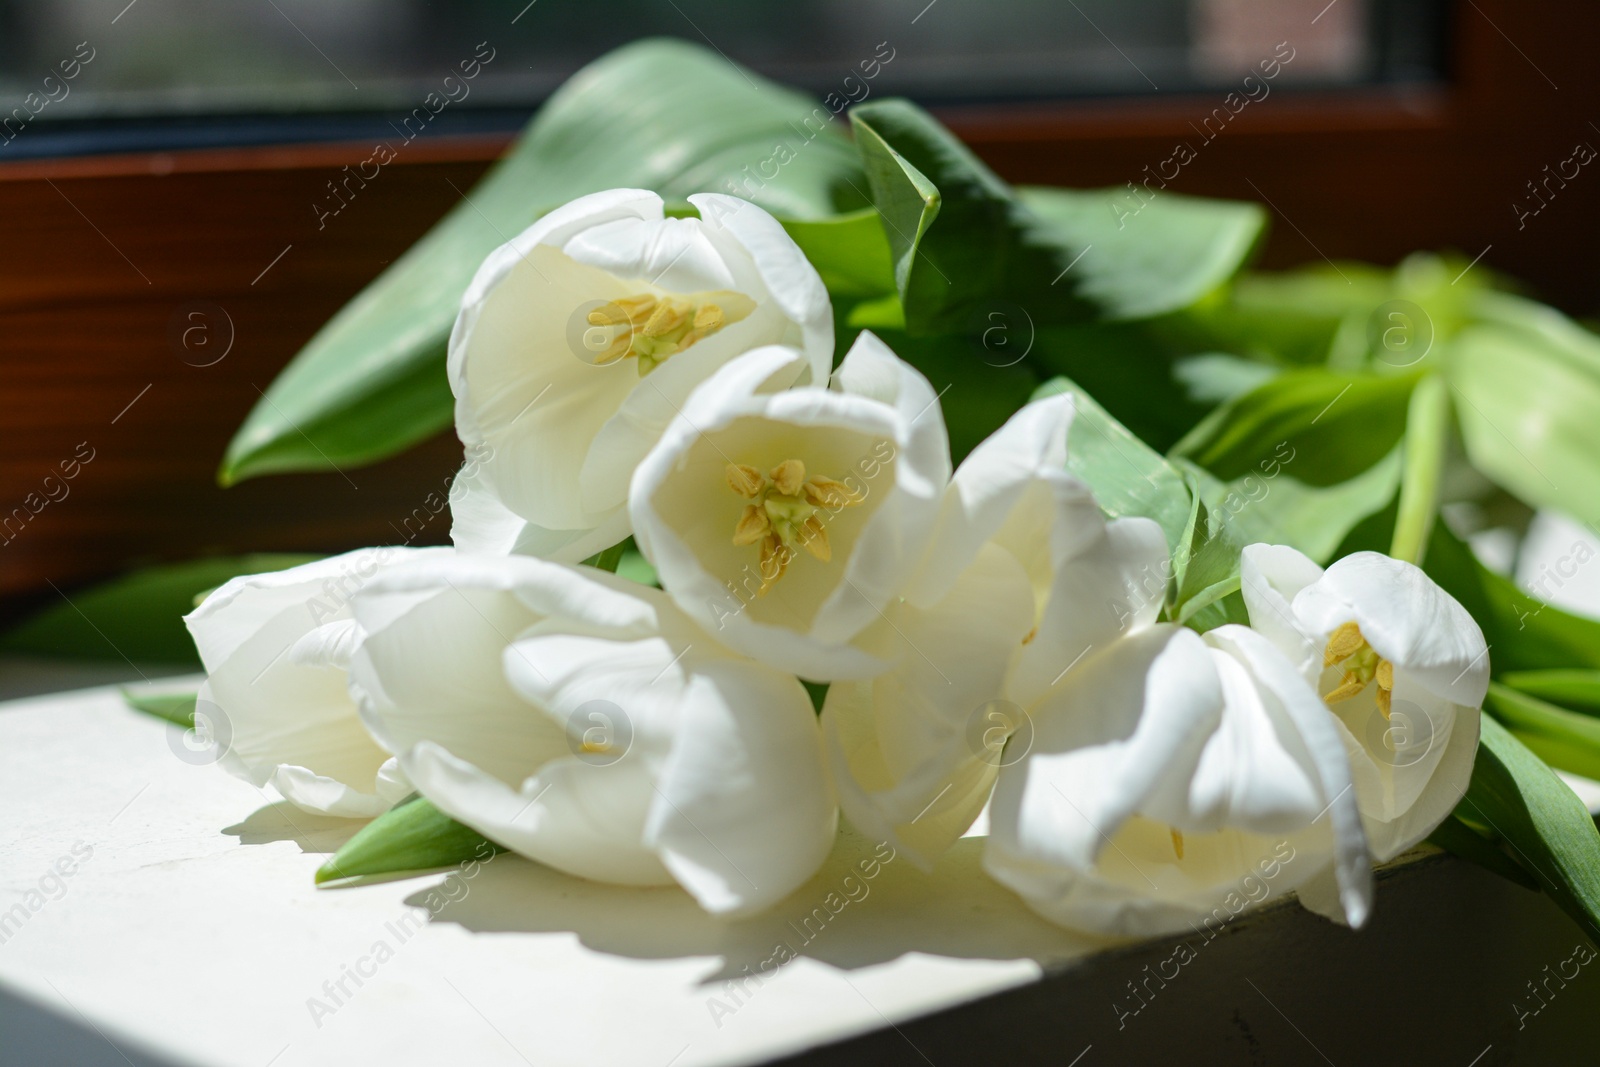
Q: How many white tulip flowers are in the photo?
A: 7